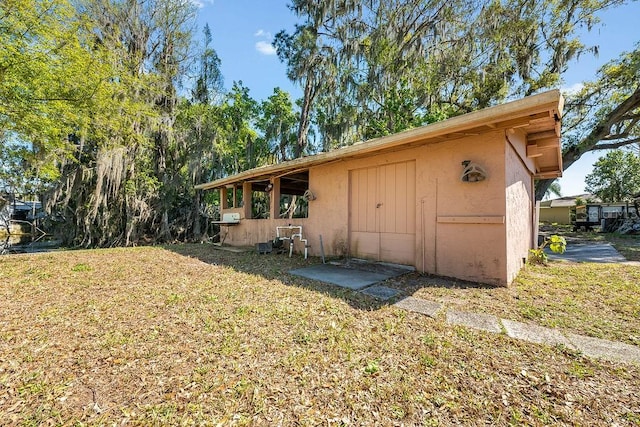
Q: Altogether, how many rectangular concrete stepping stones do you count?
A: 5